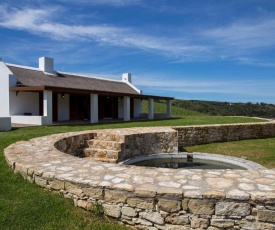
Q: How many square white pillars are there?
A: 5